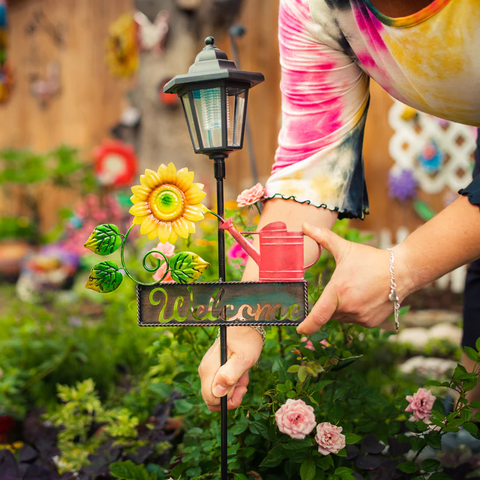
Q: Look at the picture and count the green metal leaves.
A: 3